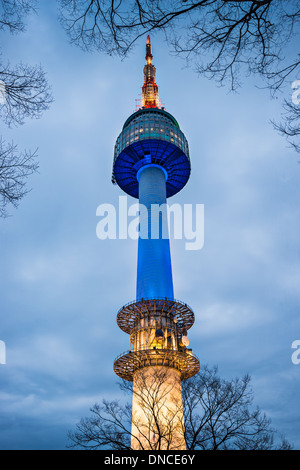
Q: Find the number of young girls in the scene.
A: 0